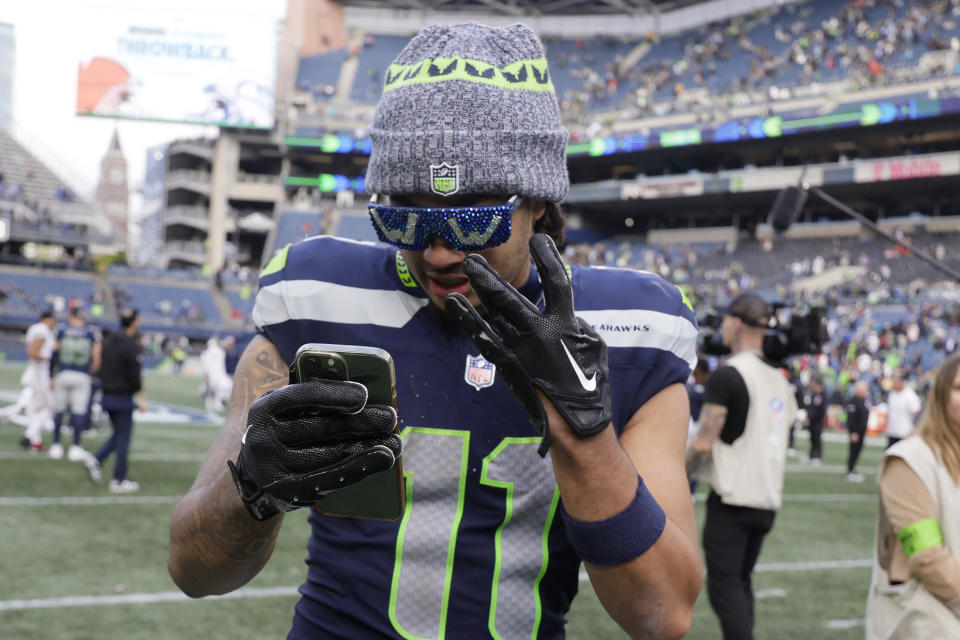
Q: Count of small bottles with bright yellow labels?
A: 0